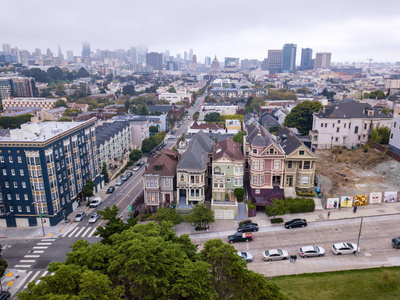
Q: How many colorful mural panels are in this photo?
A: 5